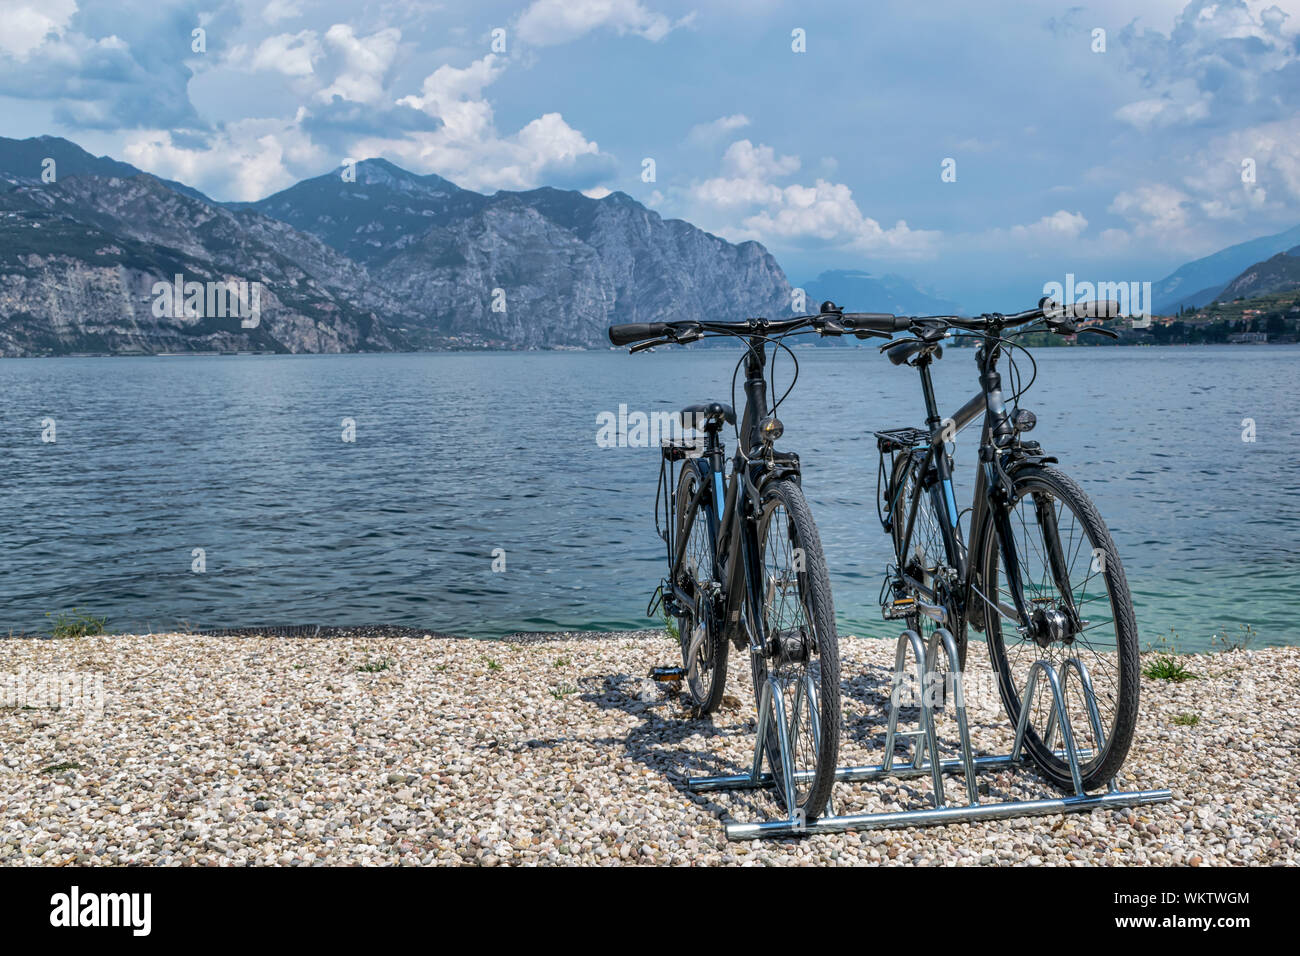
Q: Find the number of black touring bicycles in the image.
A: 2